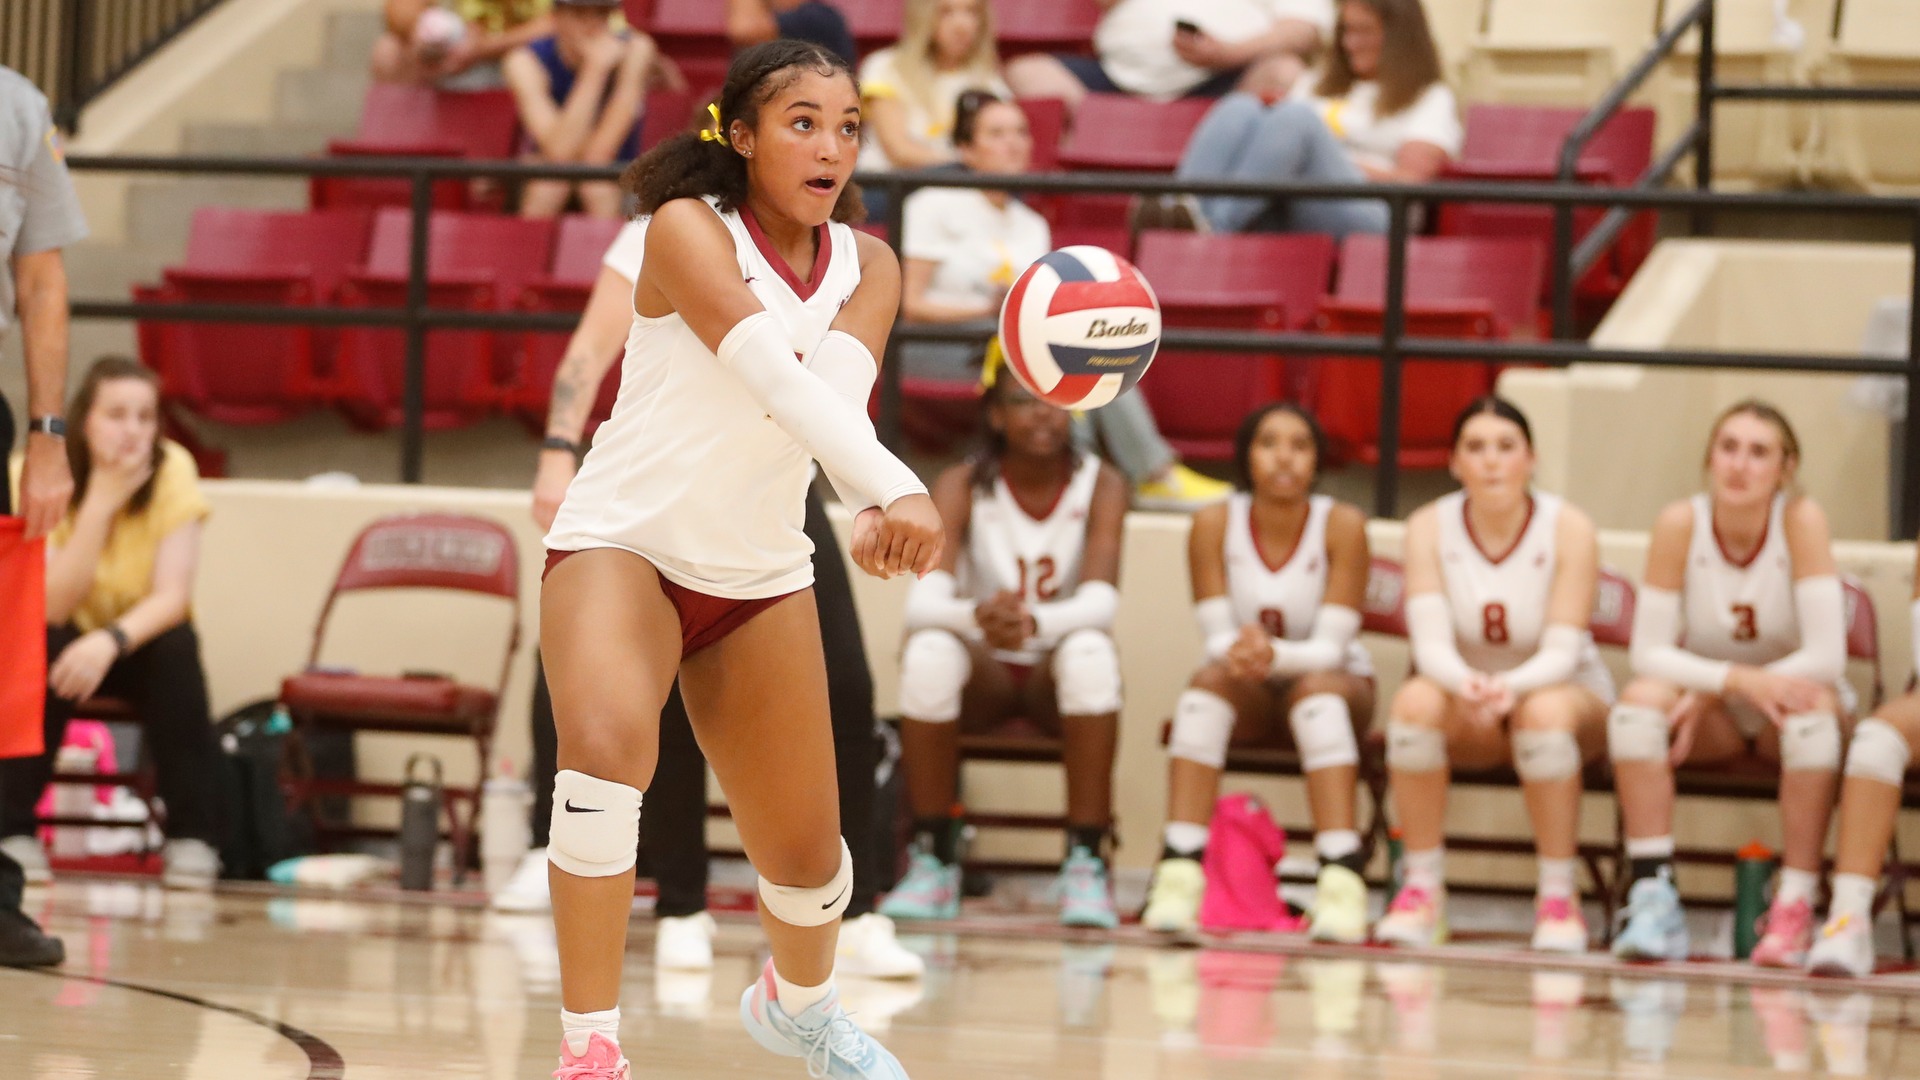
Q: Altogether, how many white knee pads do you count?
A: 11